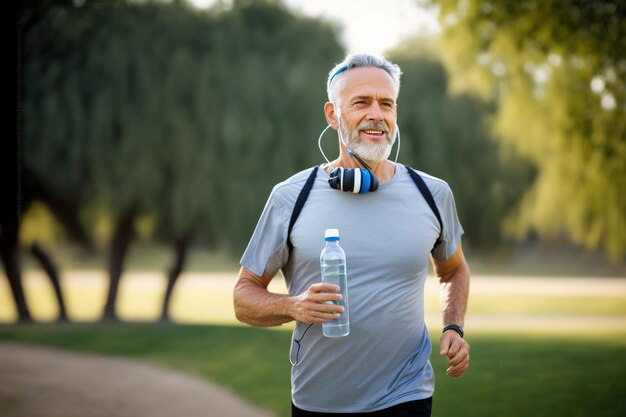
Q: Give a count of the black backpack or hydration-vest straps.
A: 2